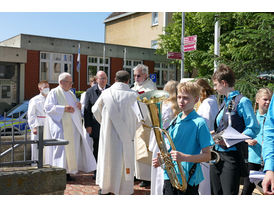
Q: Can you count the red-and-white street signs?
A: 3